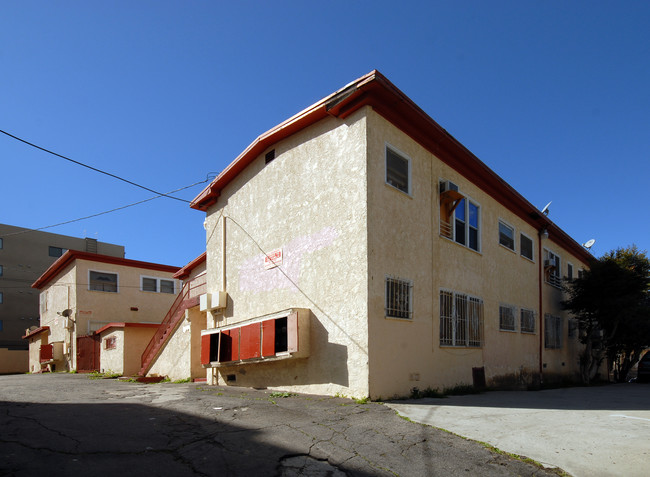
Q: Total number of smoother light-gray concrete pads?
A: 1